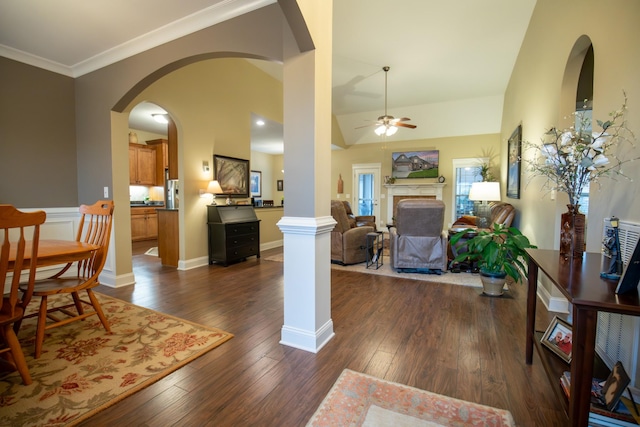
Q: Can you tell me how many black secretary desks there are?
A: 1